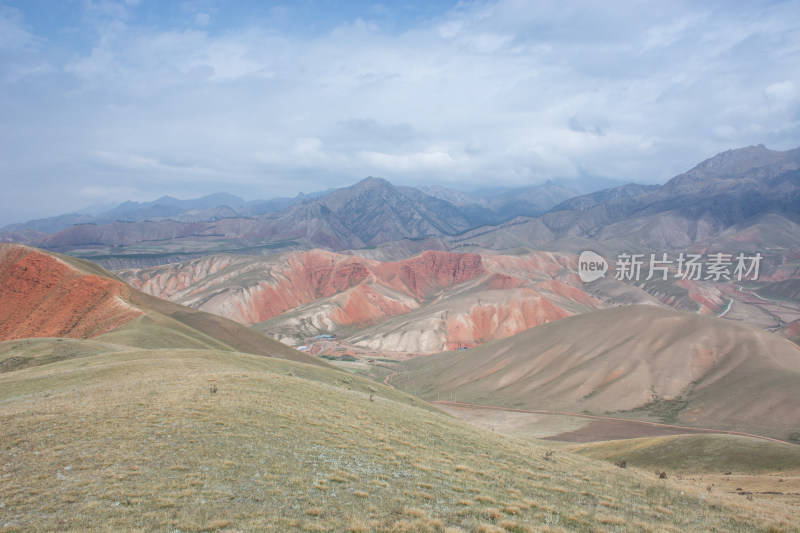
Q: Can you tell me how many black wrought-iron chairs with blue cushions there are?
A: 0